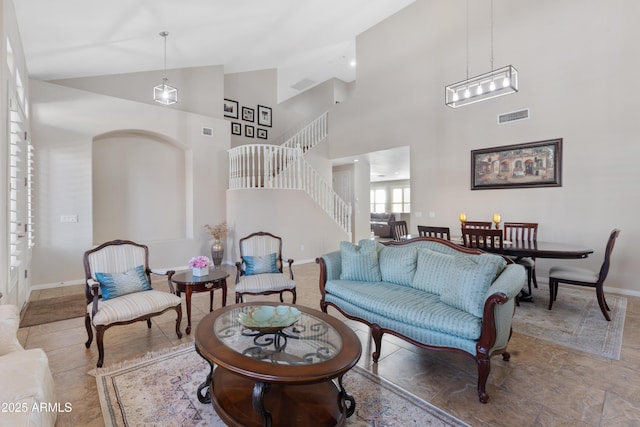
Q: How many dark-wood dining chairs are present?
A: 6